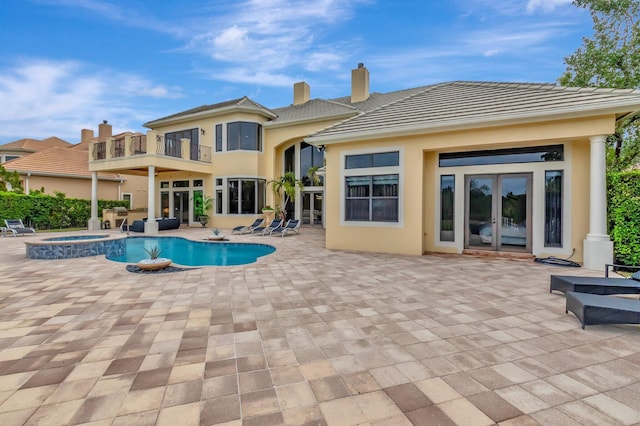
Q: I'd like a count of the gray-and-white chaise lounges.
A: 4